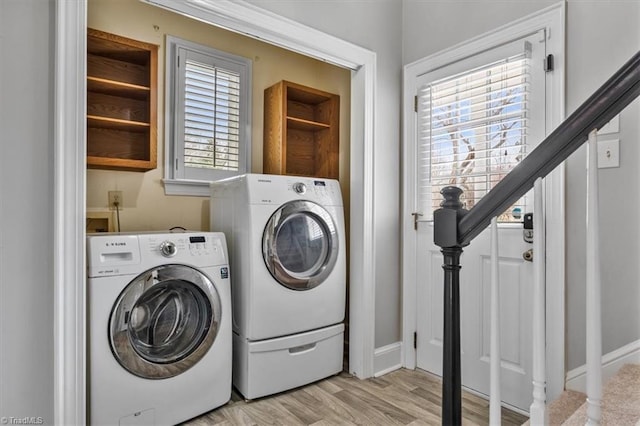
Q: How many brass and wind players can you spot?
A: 0